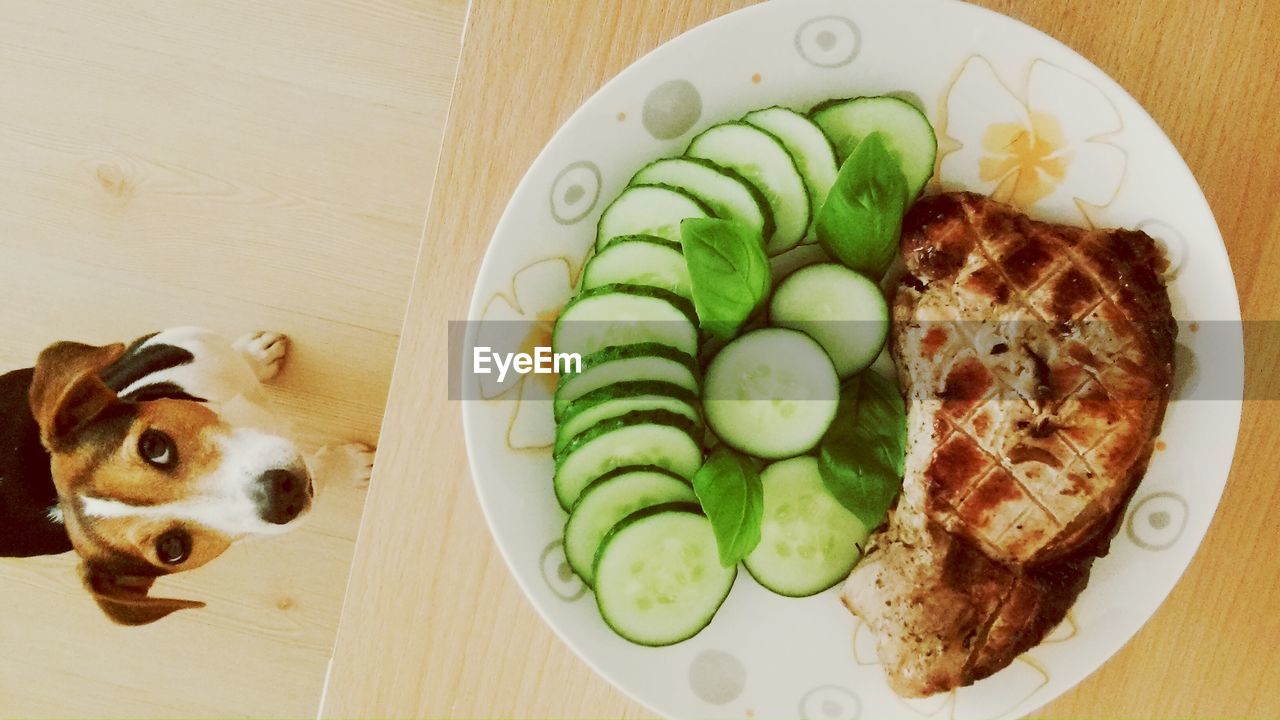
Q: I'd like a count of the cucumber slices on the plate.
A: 15